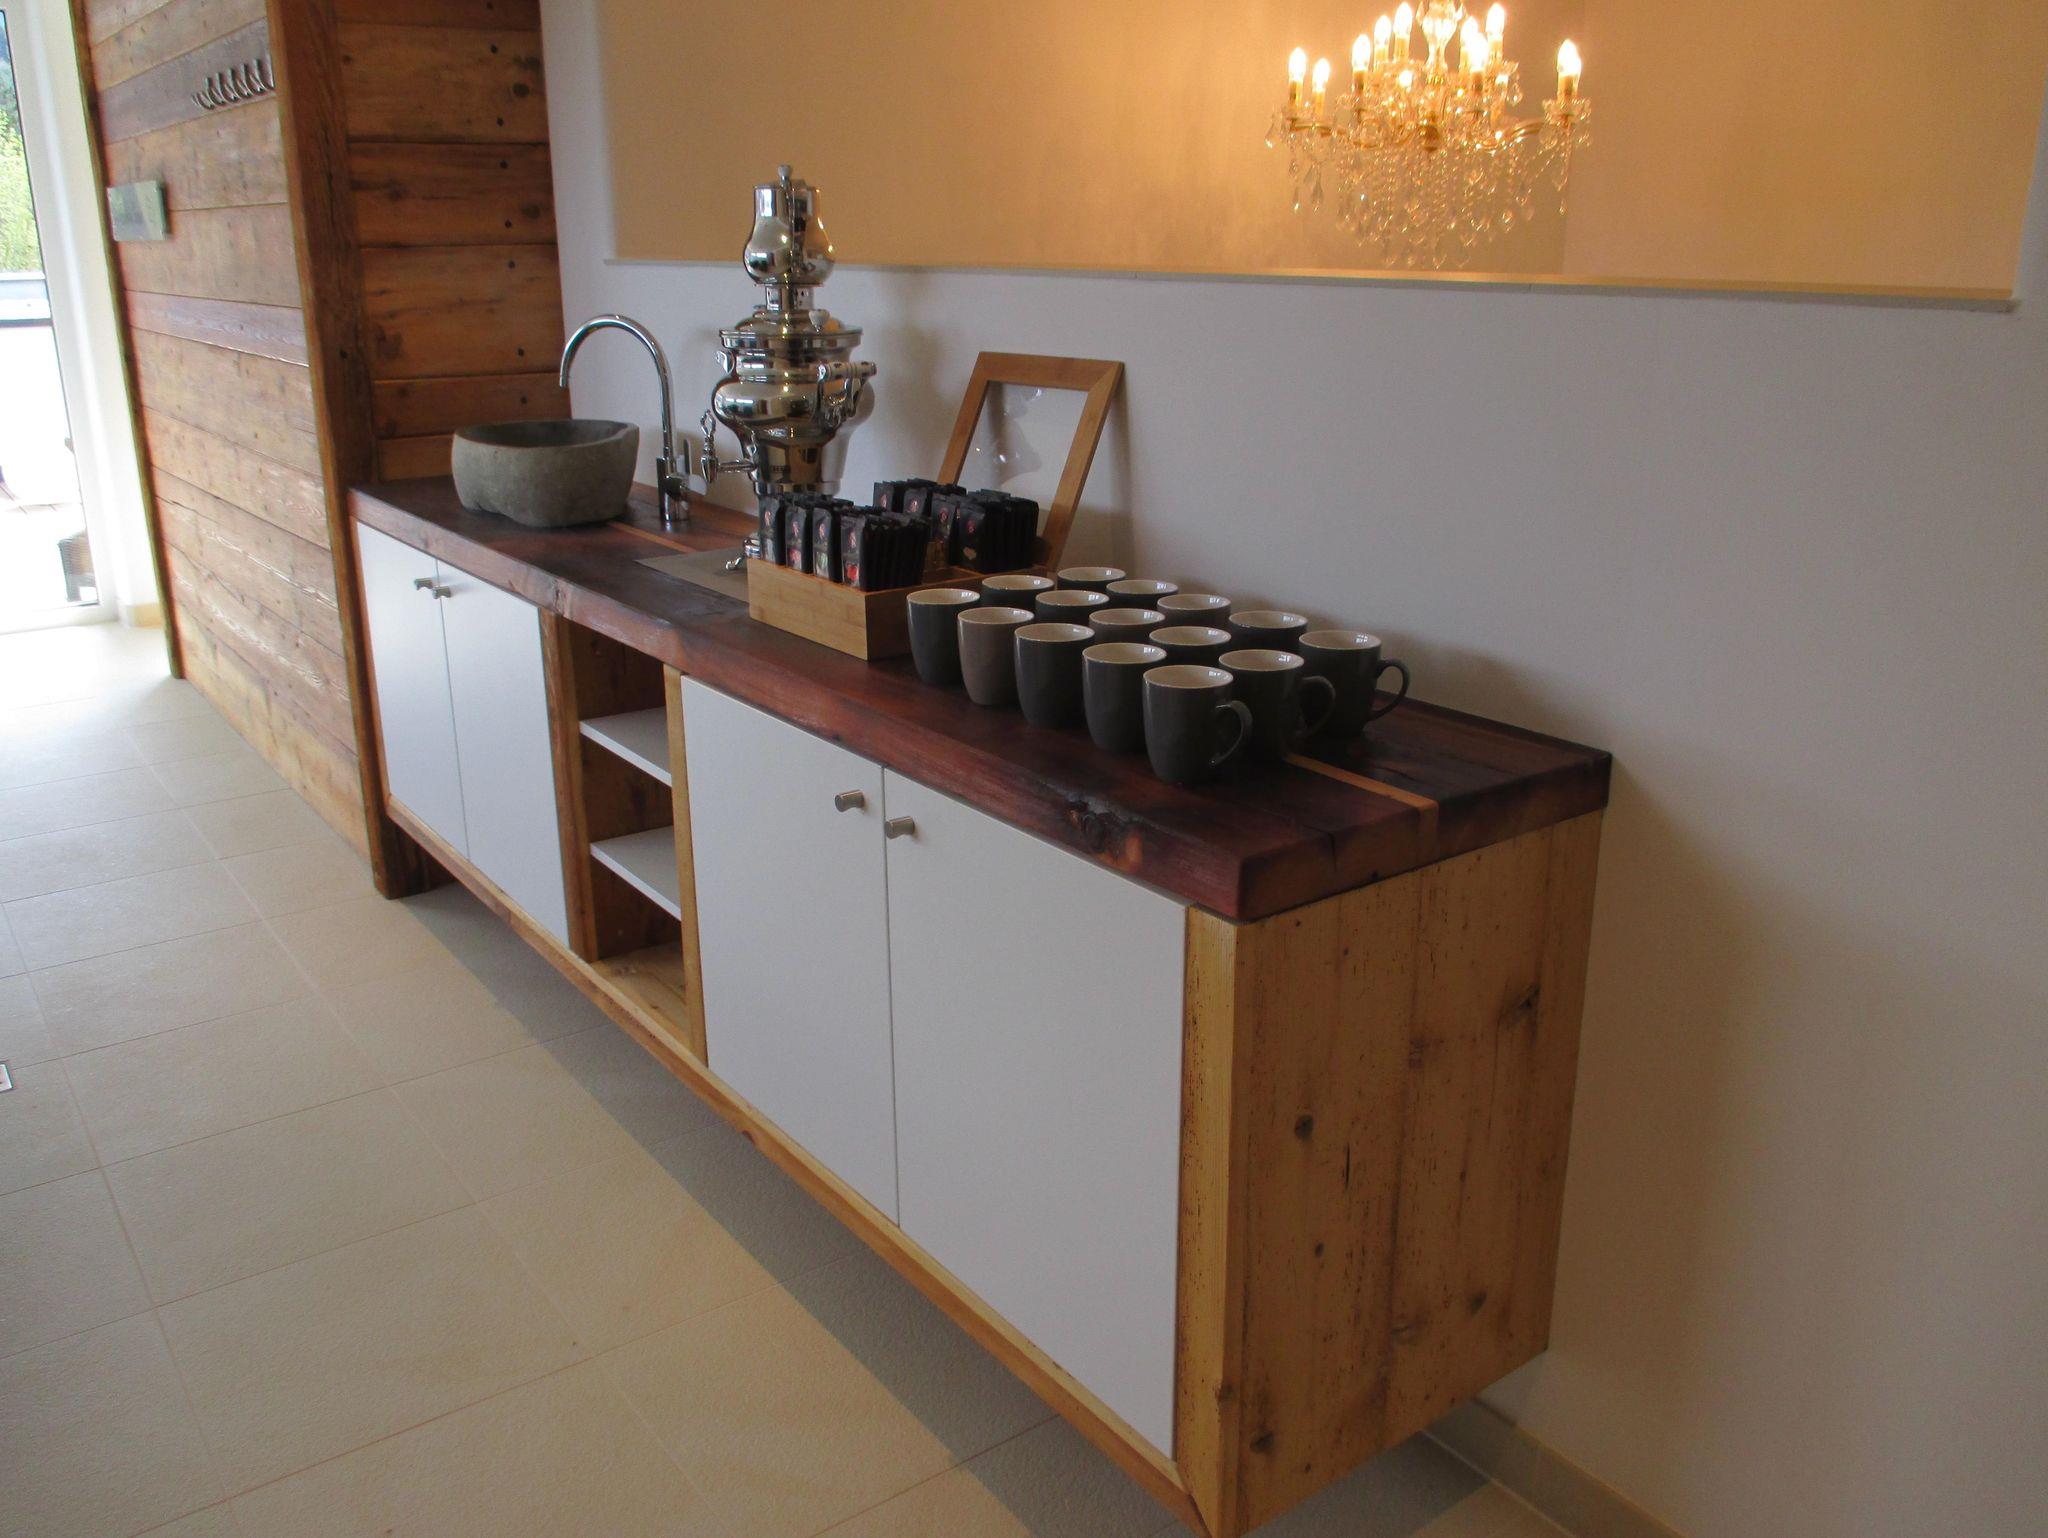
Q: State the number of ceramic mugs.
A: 15